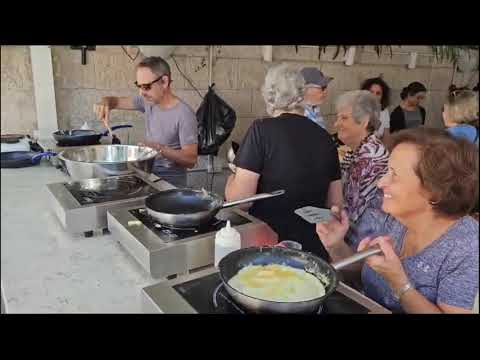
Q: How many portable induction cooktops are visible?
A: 3